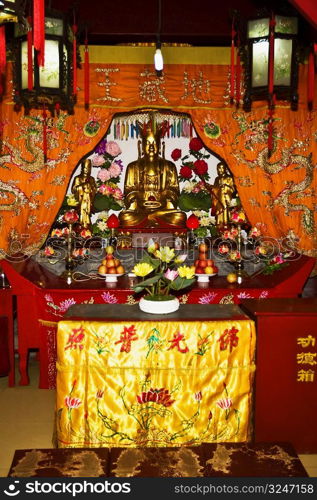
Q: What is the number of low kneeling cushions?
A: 3